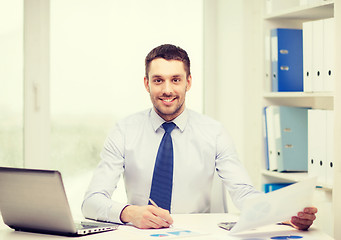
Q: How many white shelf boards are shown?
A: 3